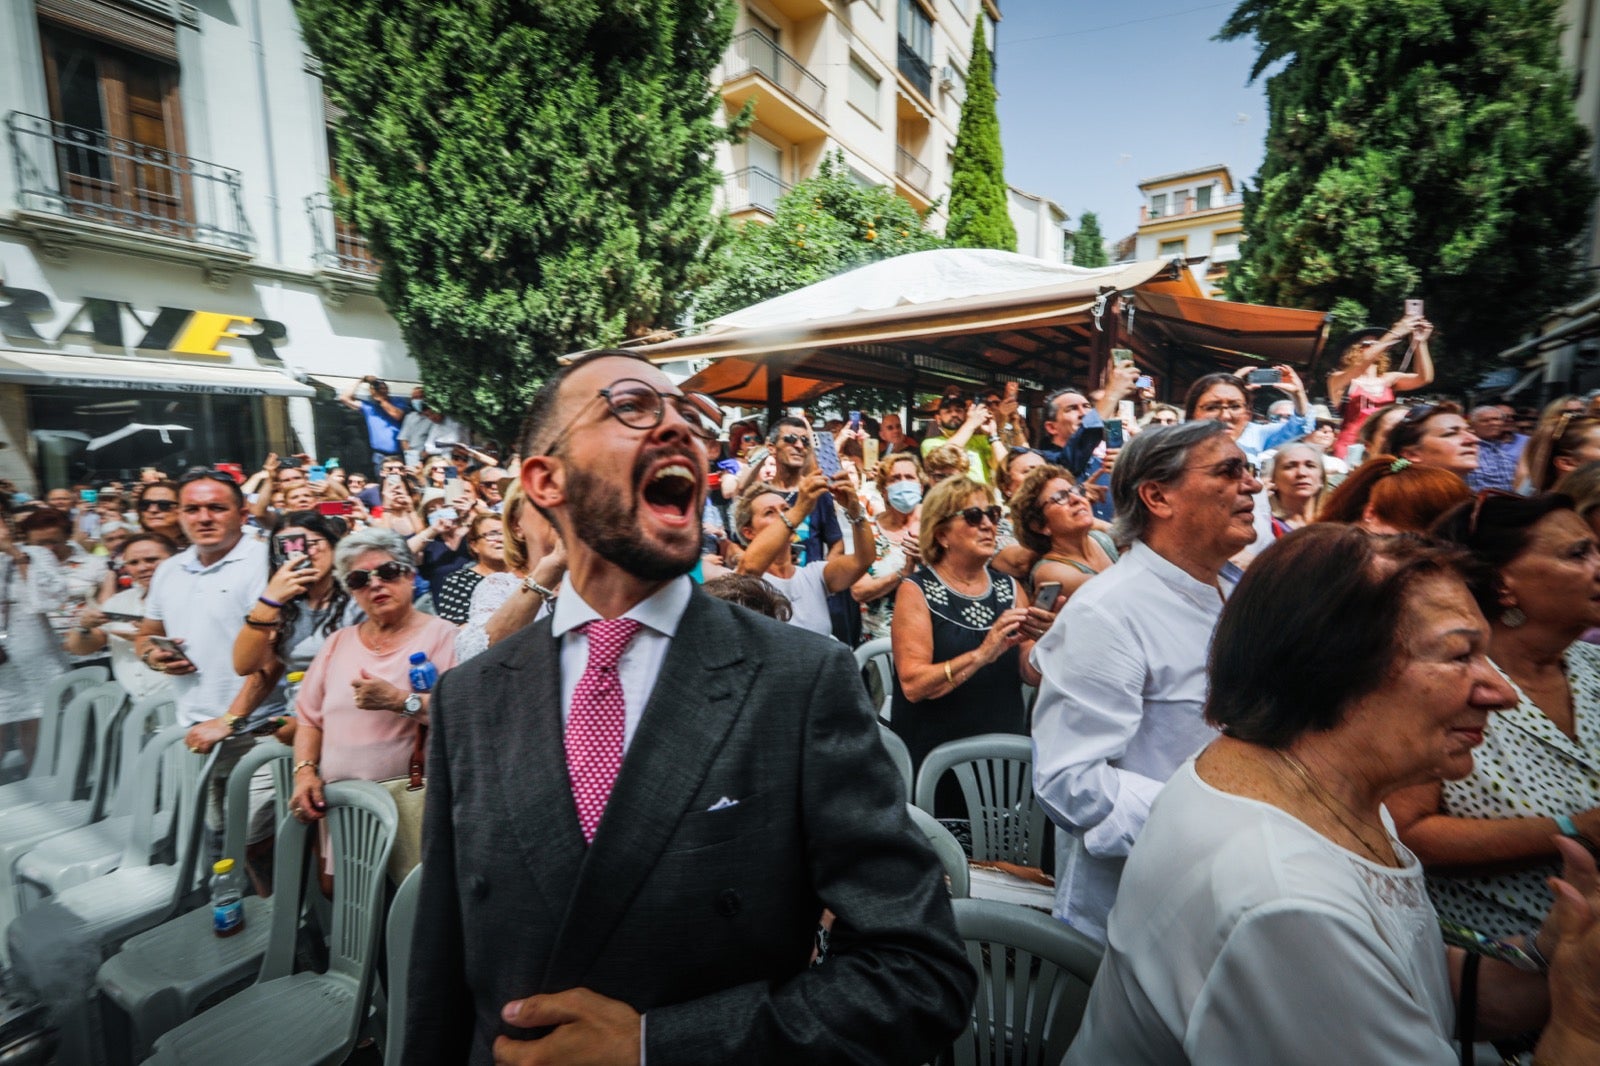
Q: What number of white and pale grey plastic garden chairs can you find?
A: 12